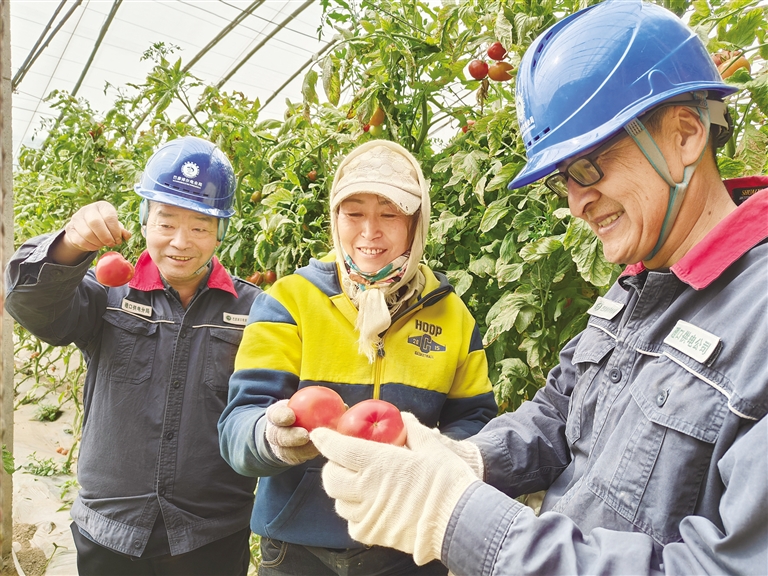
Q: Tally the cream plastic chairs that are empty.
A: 0